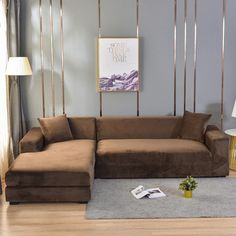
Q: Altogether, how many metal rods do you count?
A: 9